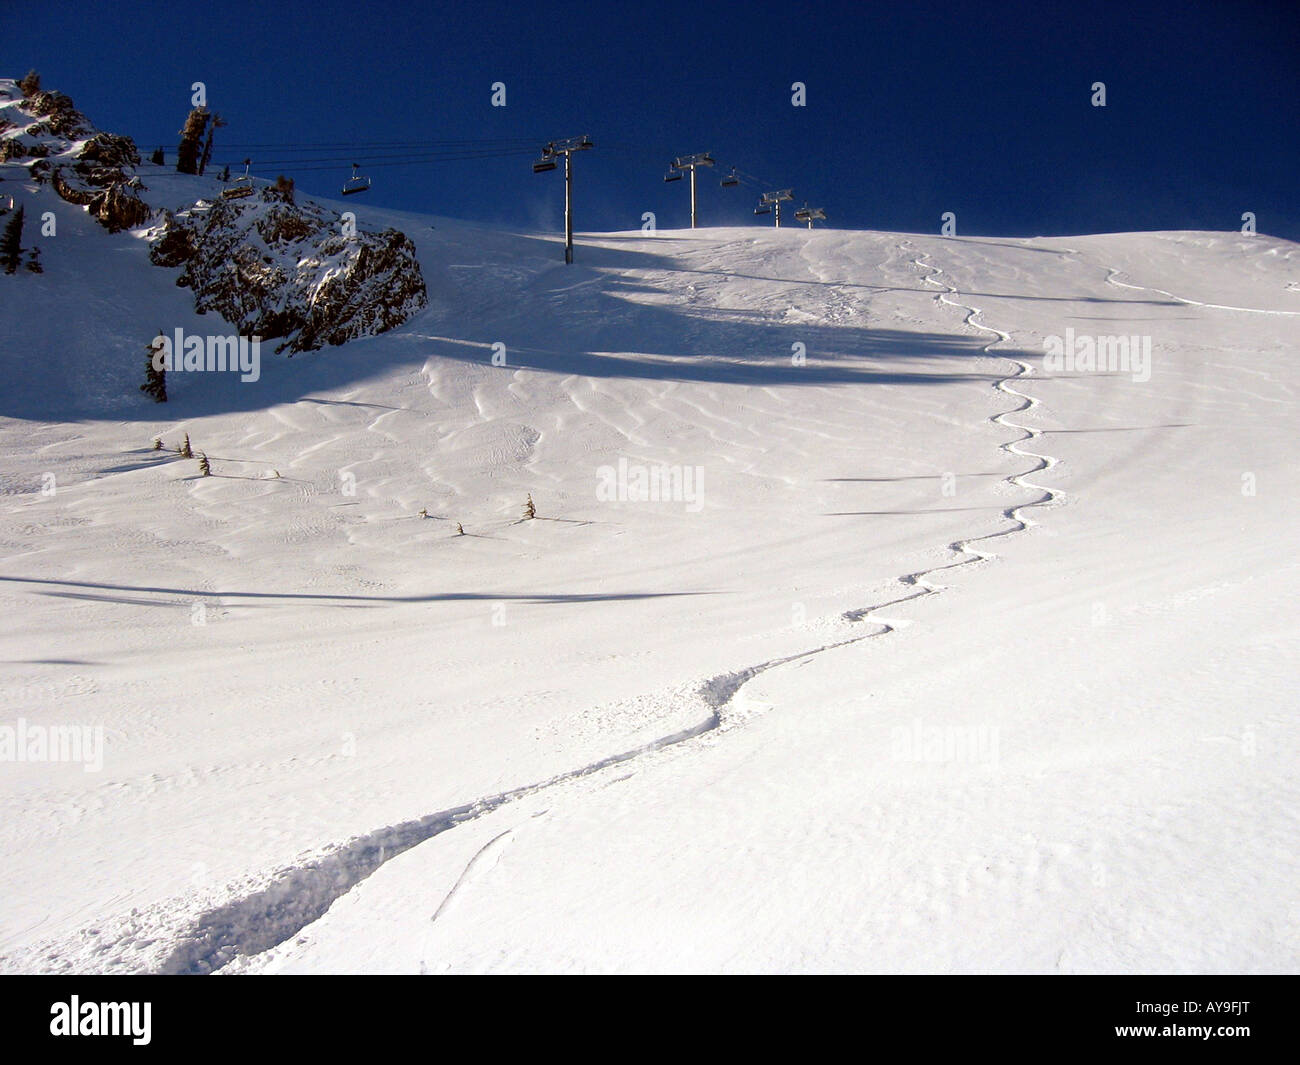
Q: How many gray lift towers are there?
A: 4